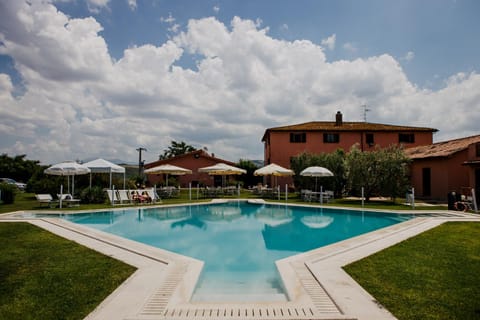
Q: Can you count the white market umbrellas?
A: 5